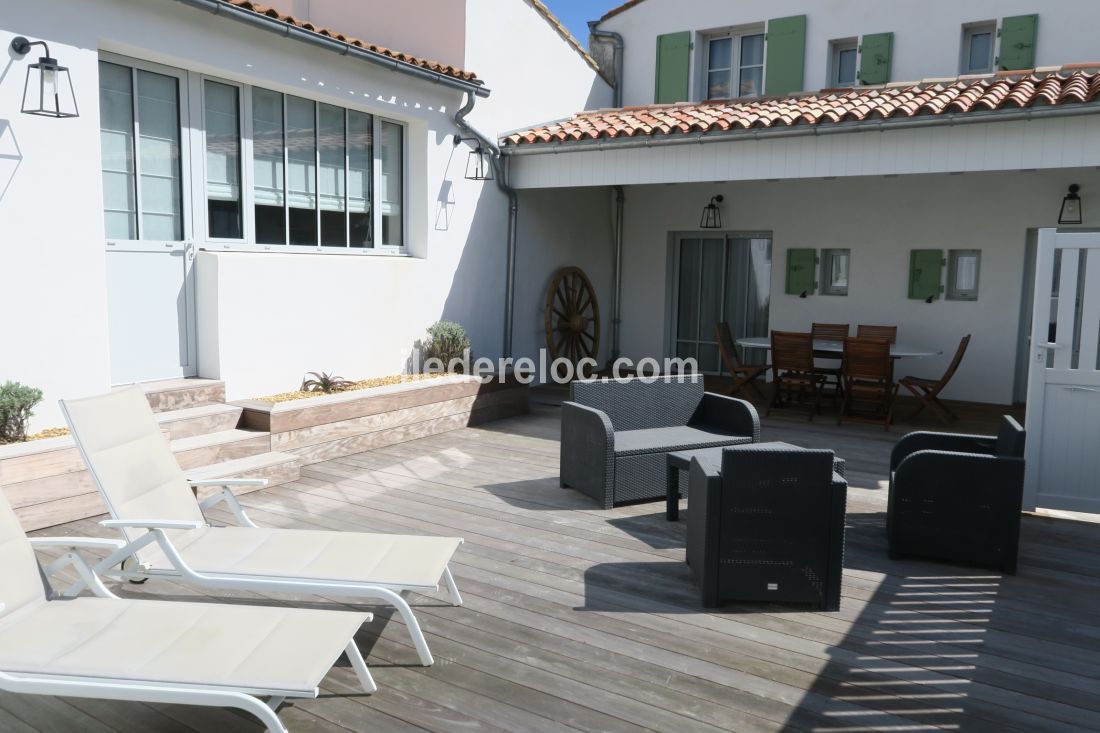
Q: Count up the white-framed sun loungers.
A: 2